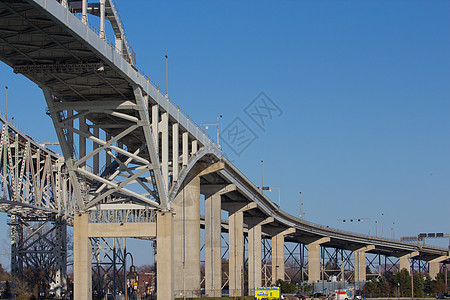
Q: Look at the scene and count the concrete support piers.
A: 11